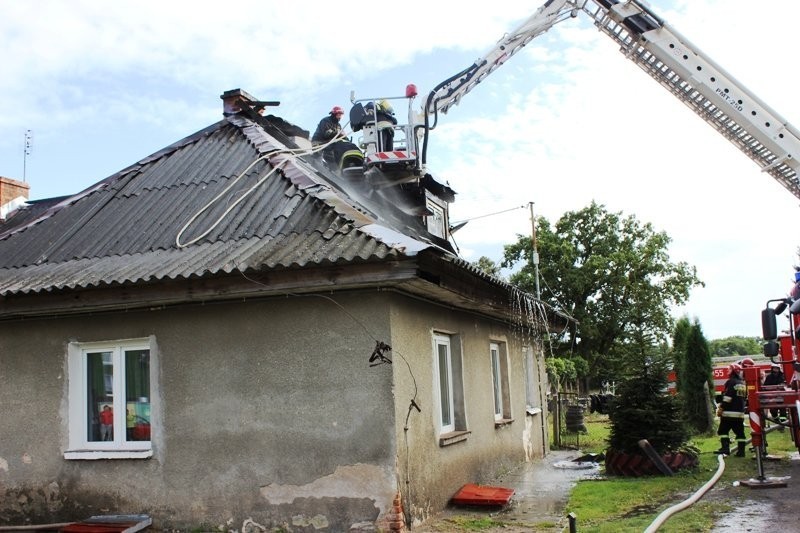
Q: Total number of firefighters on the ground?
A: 3